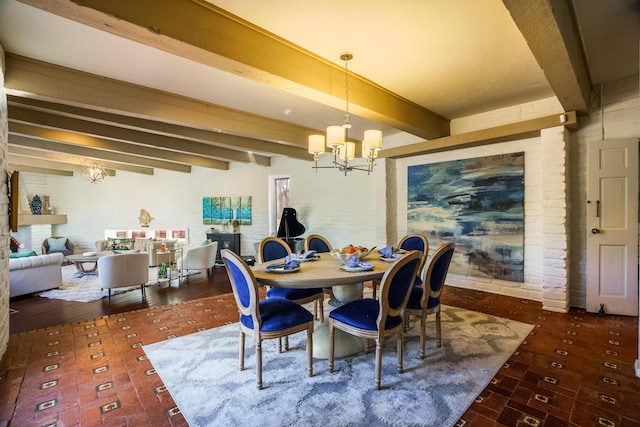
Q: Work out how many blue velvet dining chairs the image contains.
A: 6